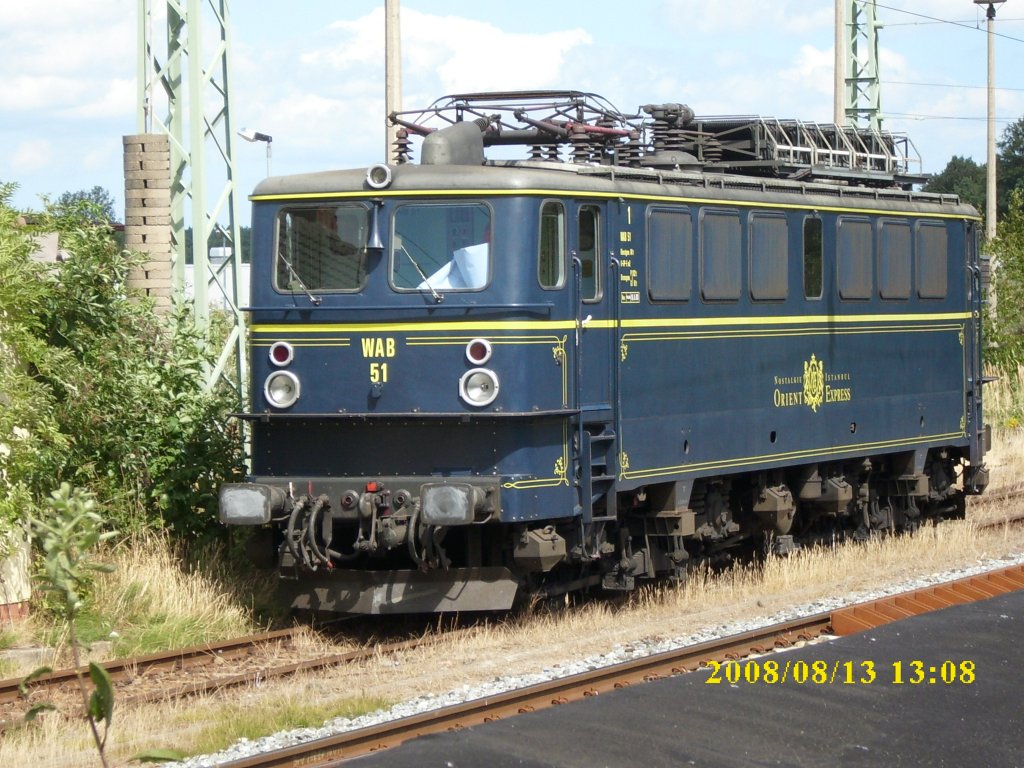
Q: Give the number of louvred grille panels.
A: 6